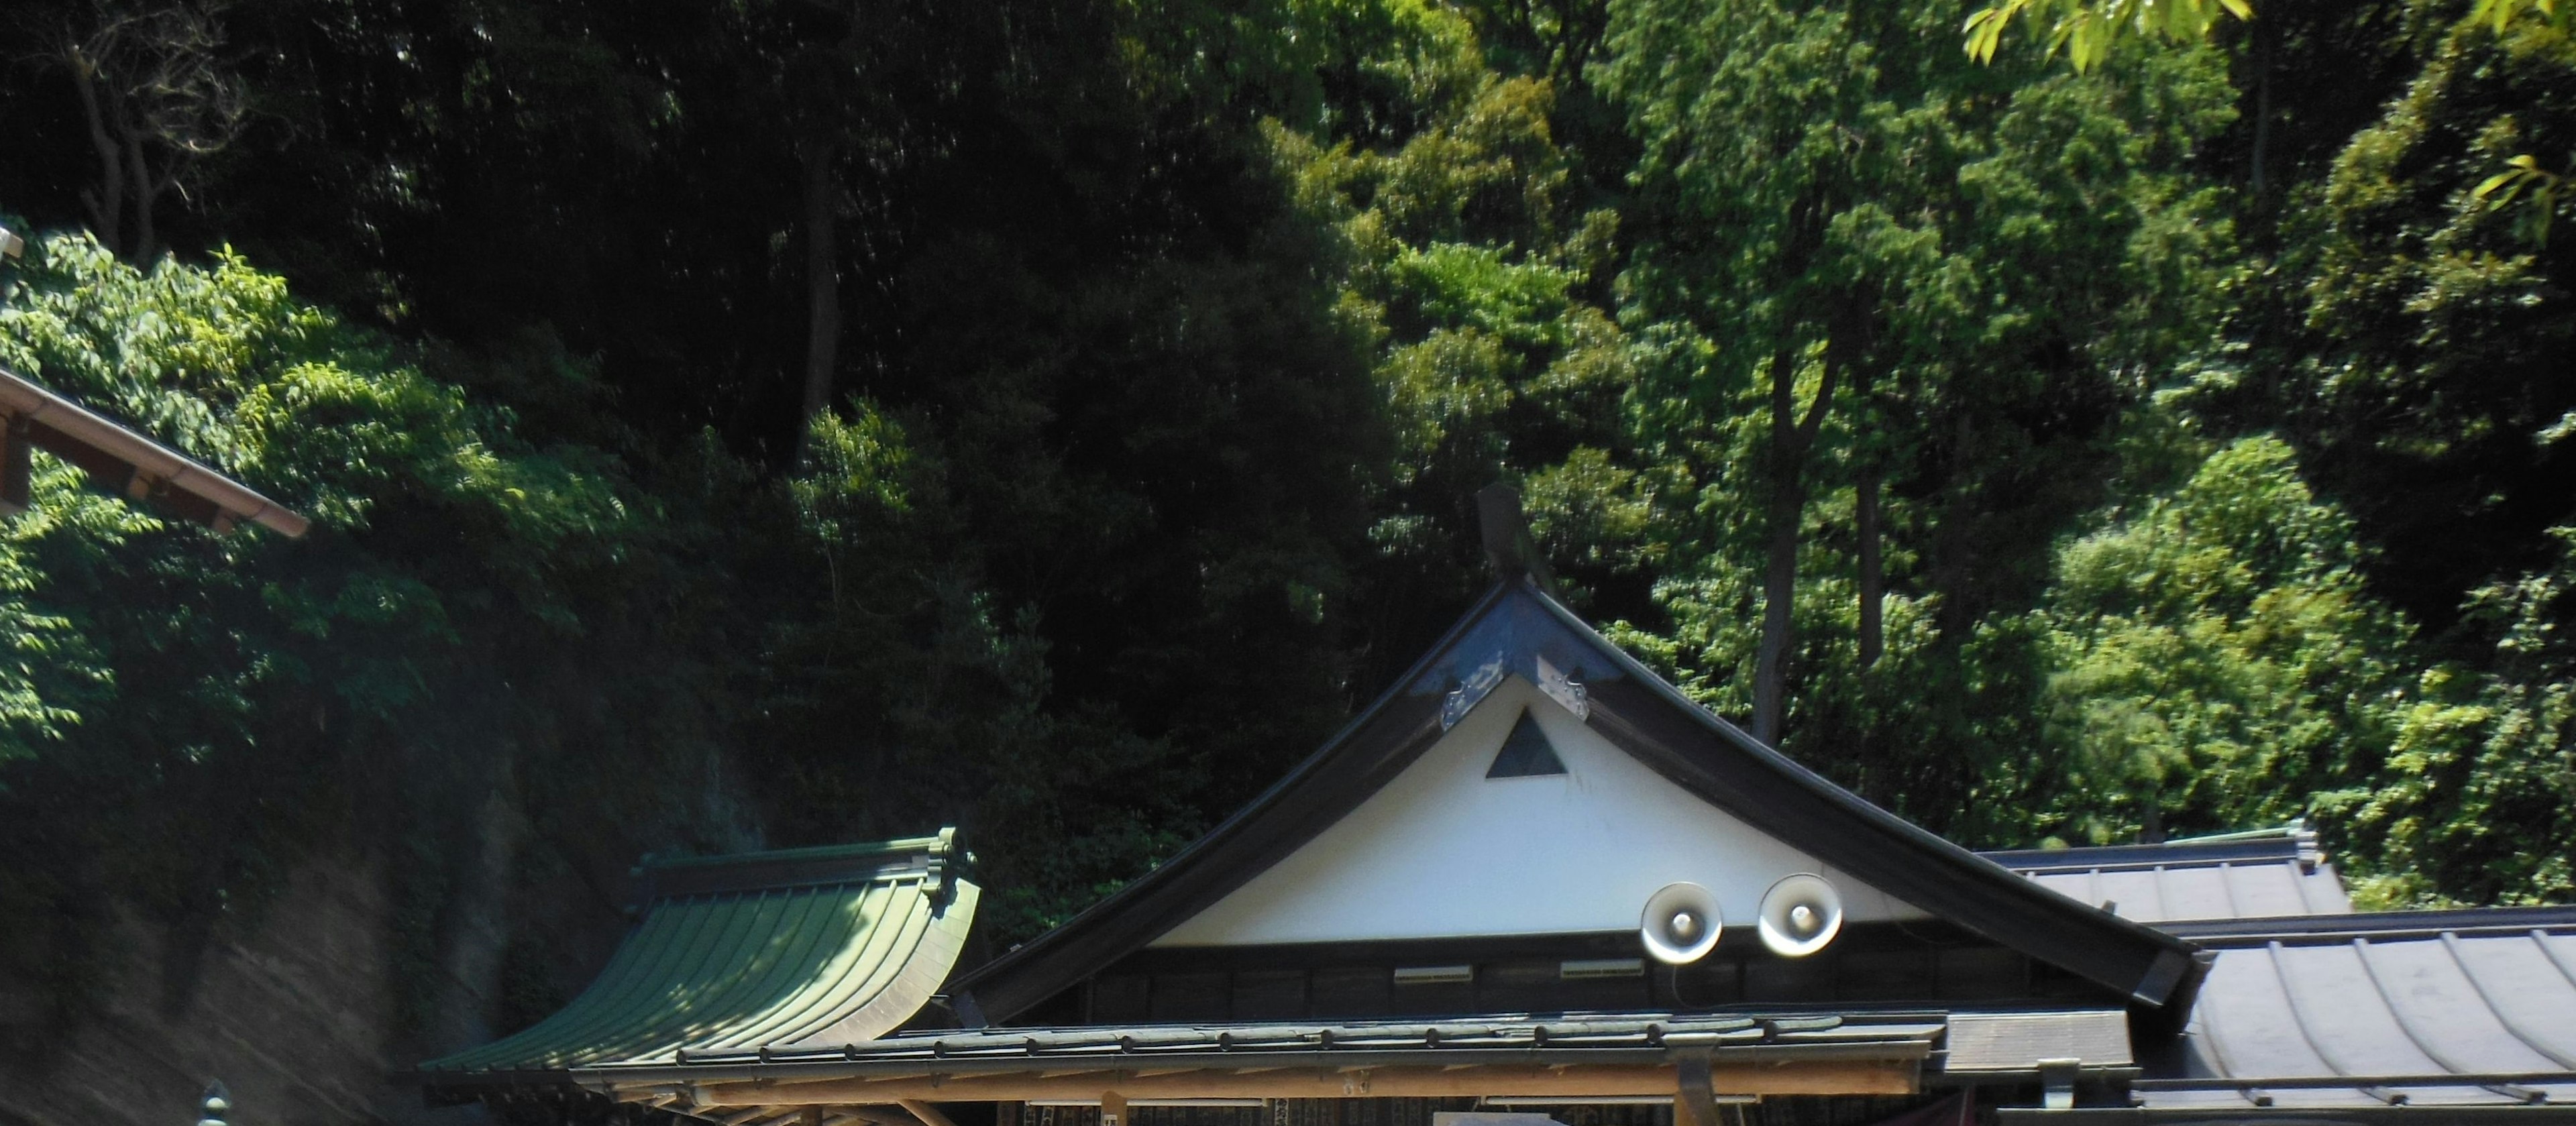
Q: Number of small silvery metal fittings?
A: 2